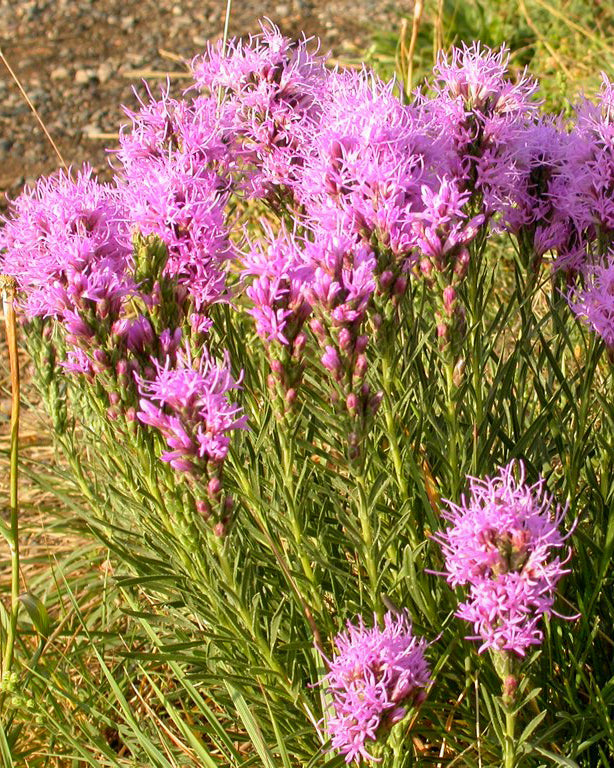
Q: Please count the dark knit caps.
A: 0